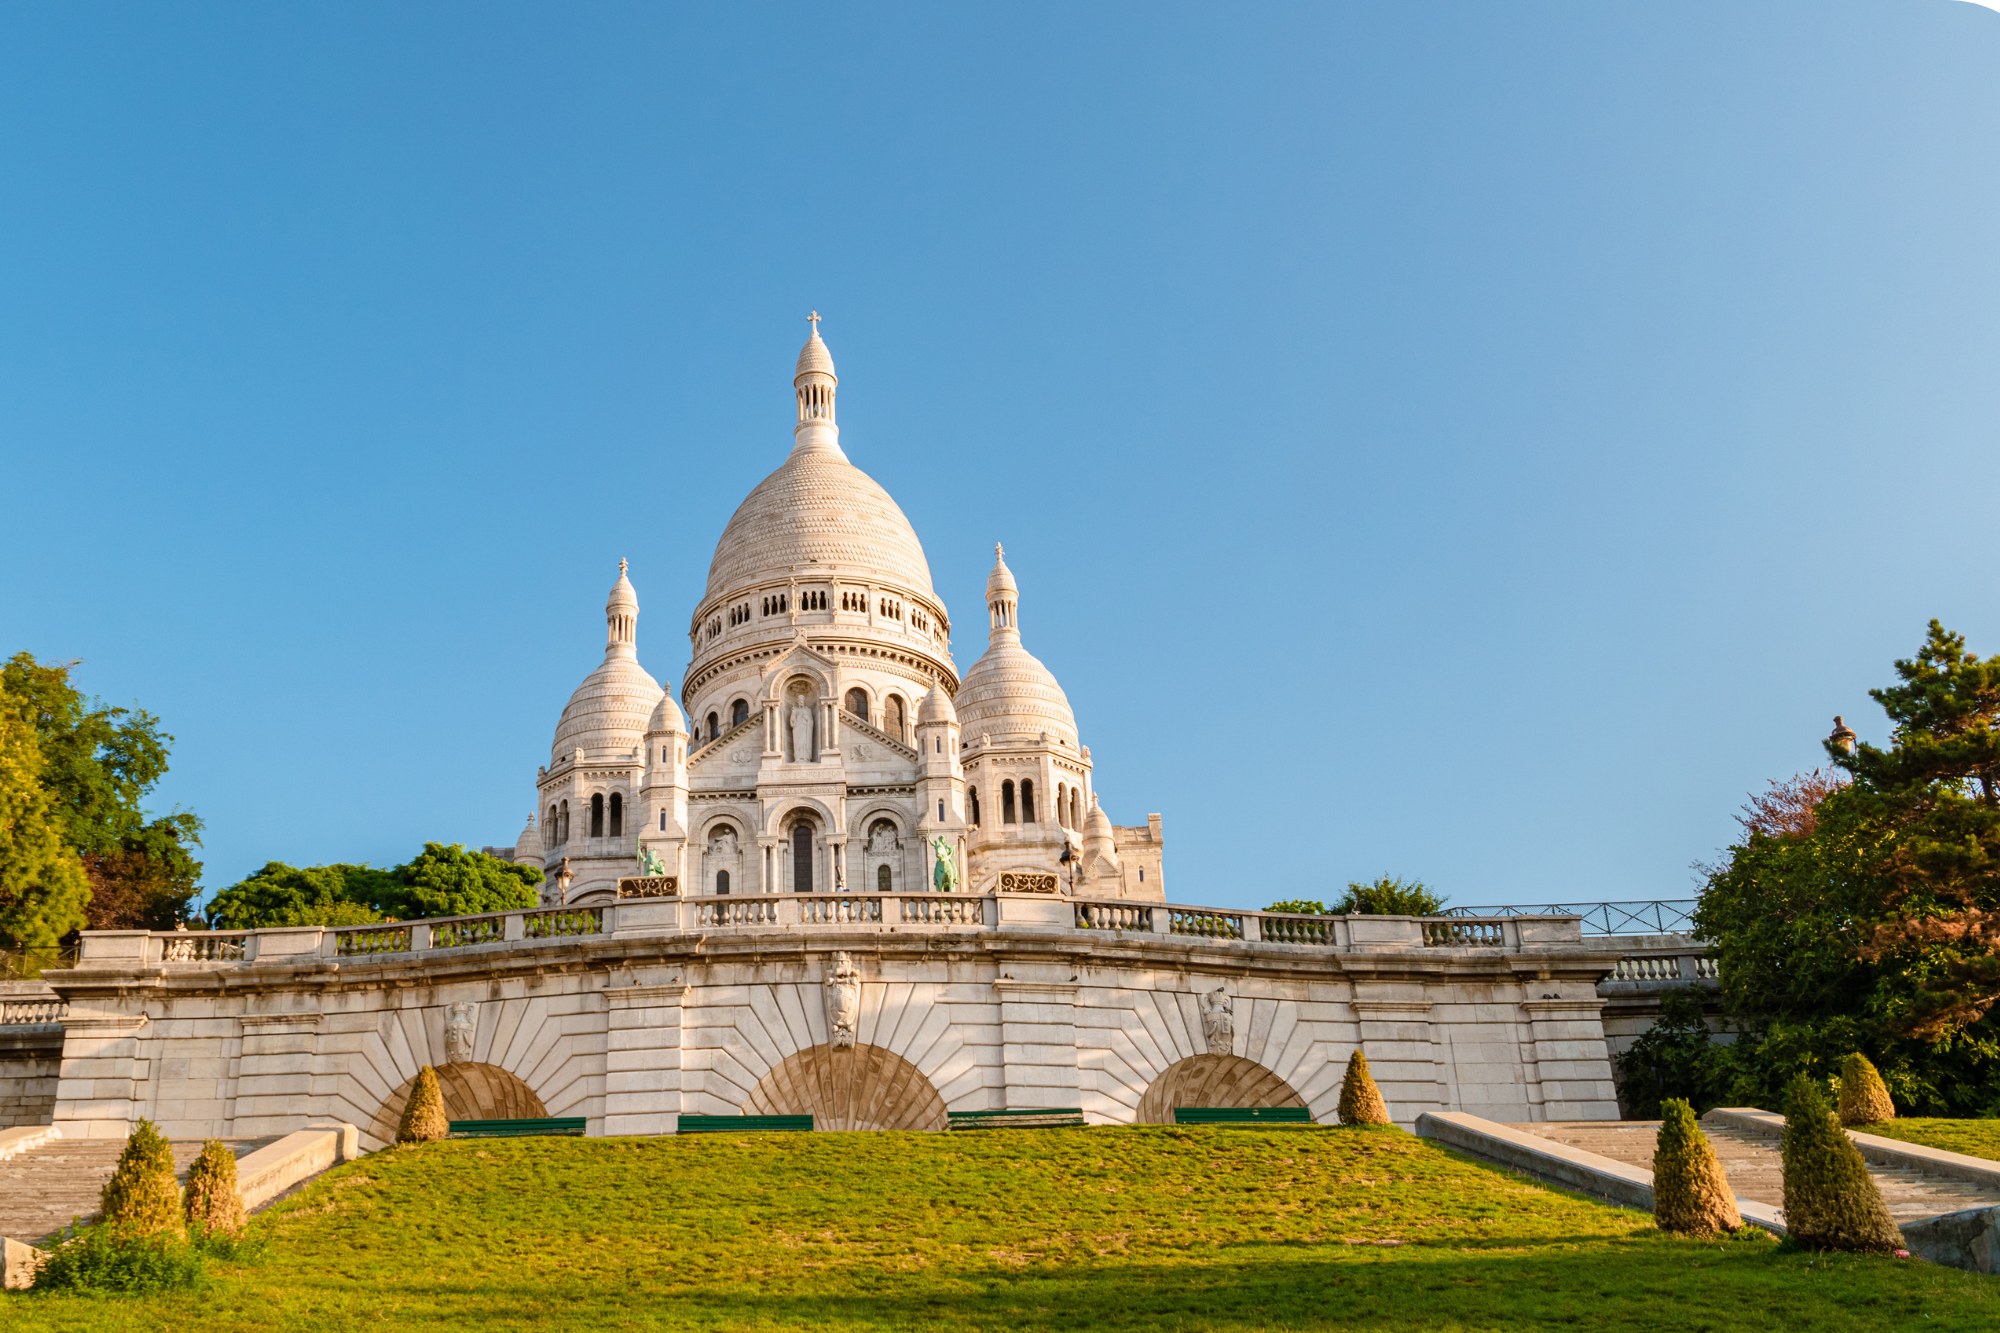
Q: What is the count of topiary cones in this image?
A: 7